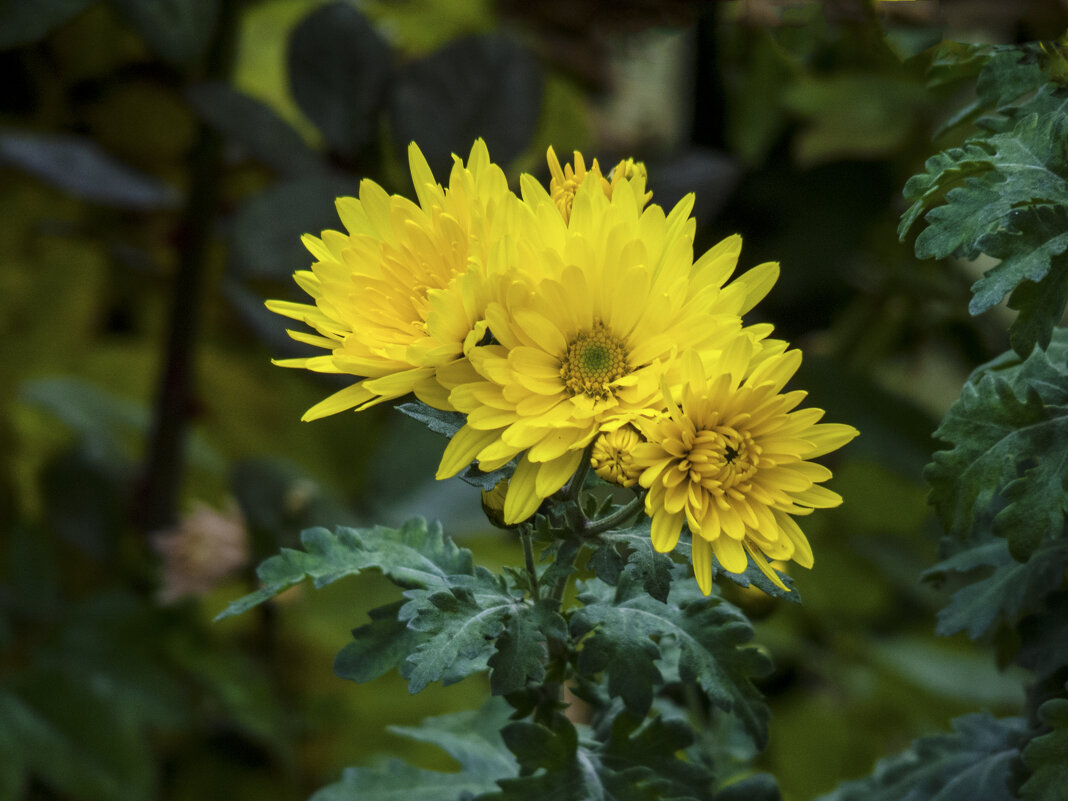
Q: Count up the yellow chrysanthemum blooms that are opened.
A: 3